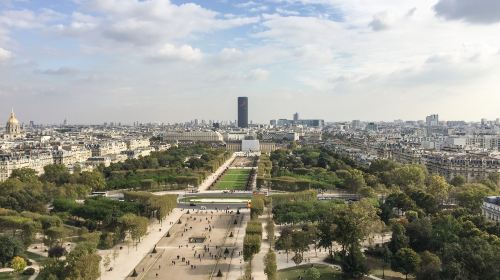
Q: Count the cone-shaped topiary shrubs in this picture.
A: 10